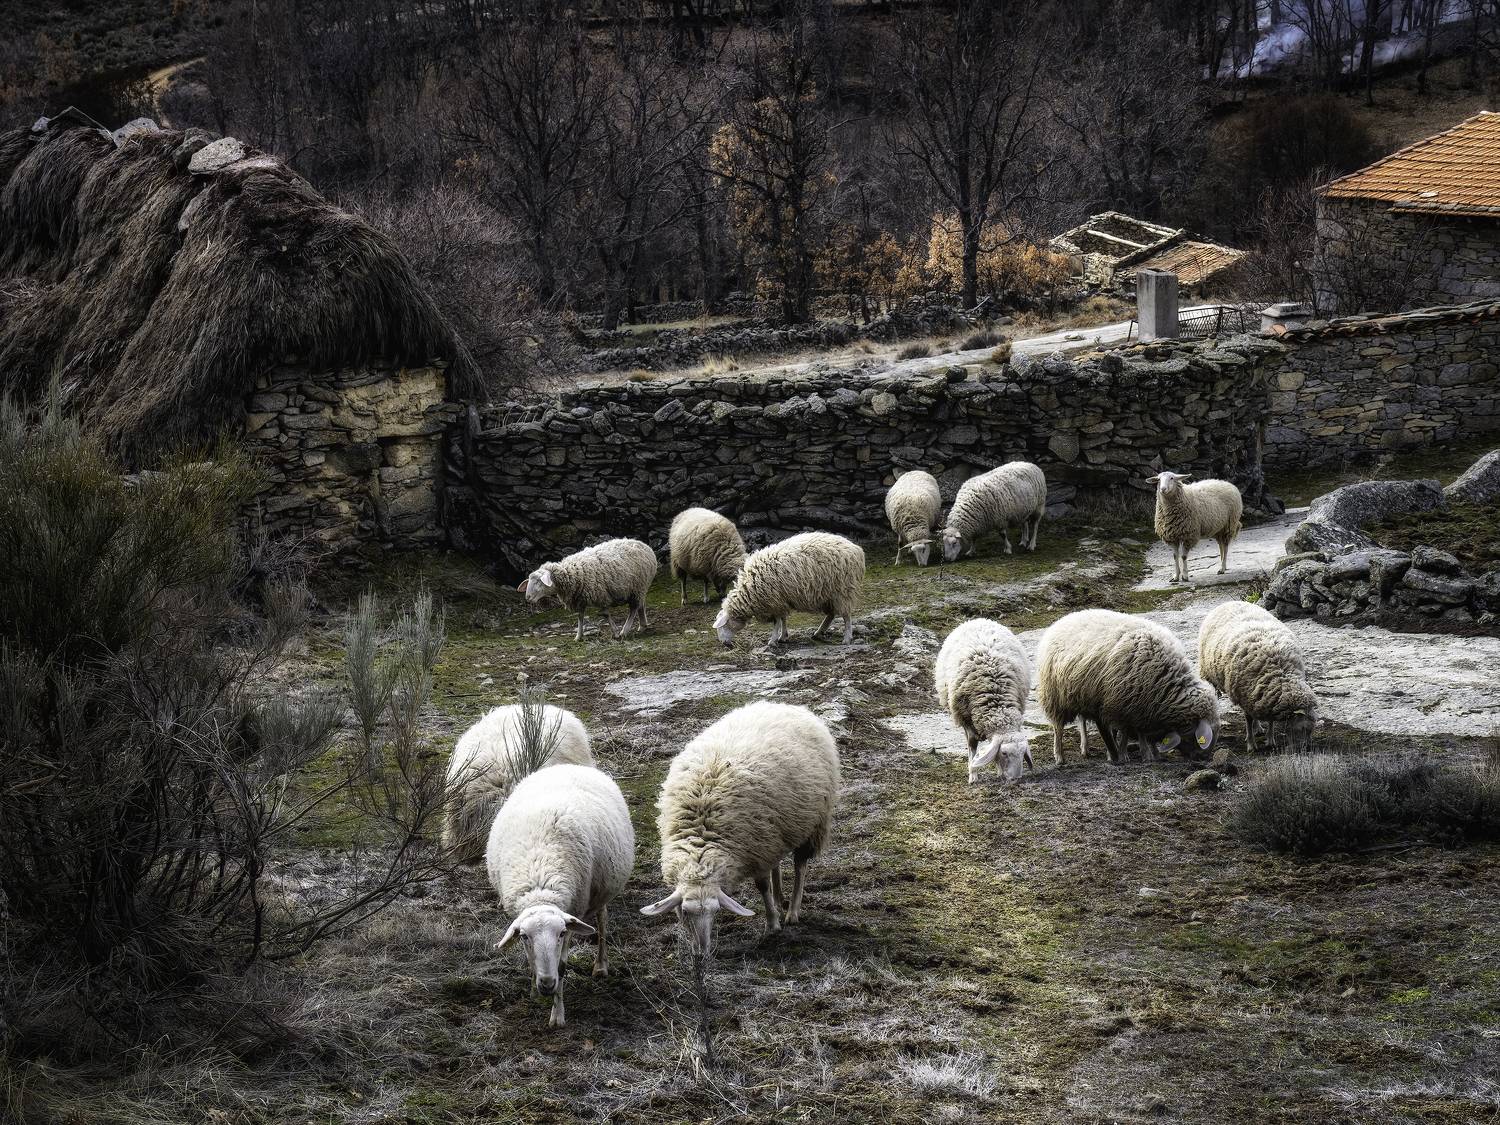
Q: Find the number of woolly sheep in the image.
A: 12